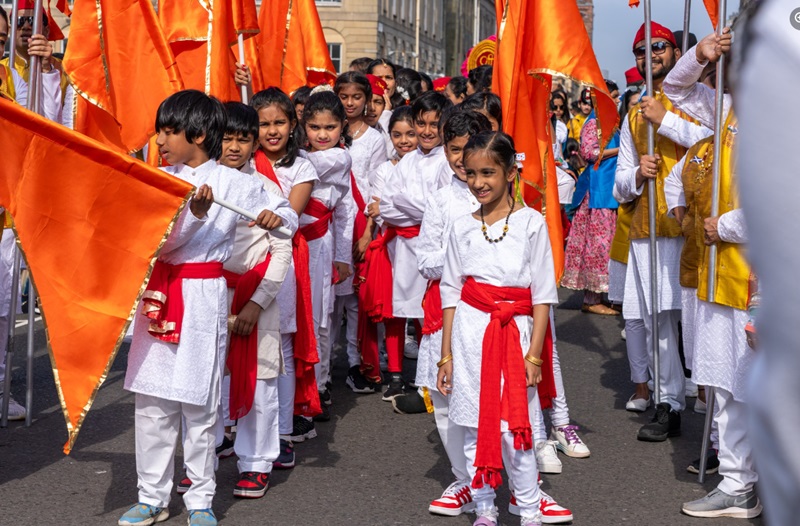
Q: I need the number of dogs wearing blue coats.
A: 0